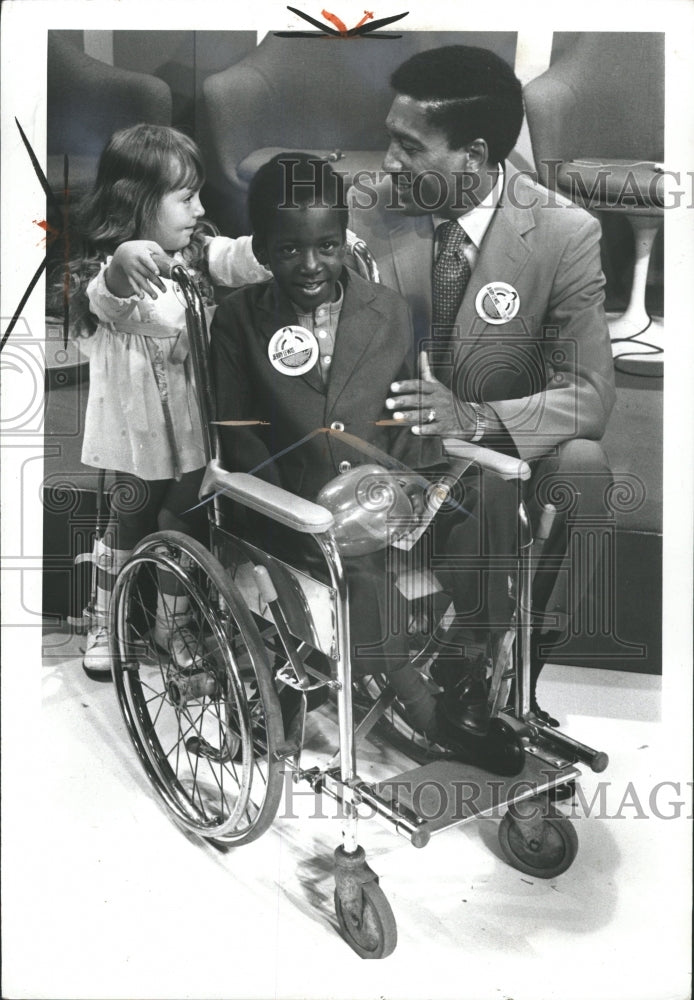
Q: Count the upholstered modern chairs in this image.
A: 3